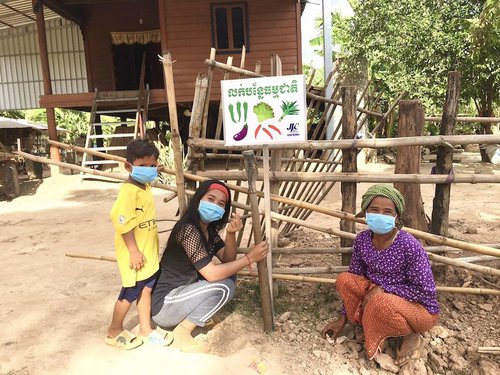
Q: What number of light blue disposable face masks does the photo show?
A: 3